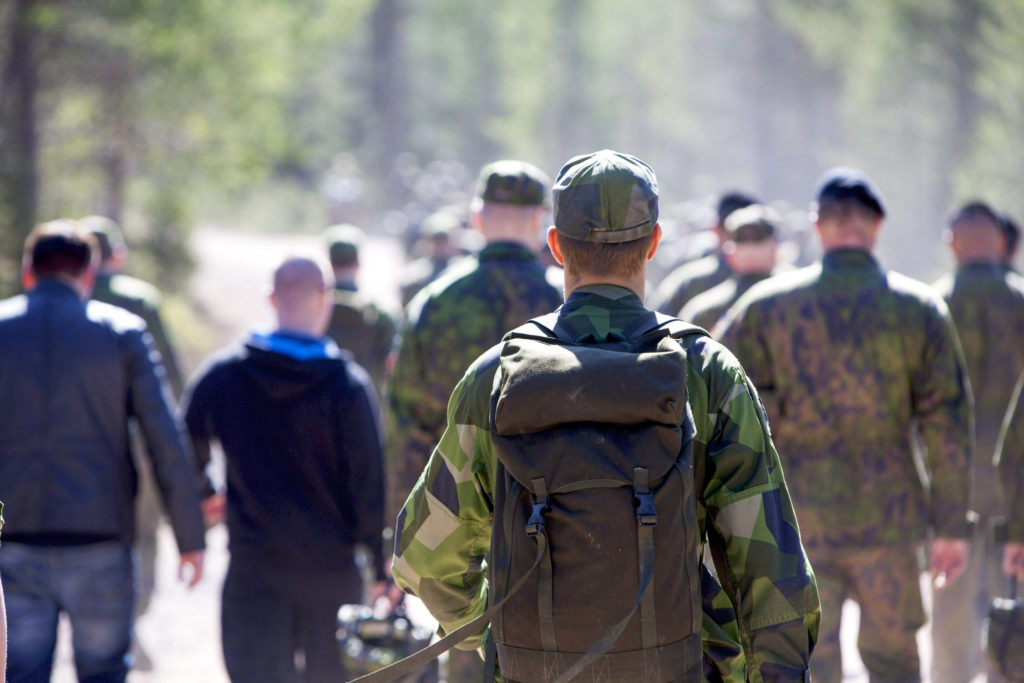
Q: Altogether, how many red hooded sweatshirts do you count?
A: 0